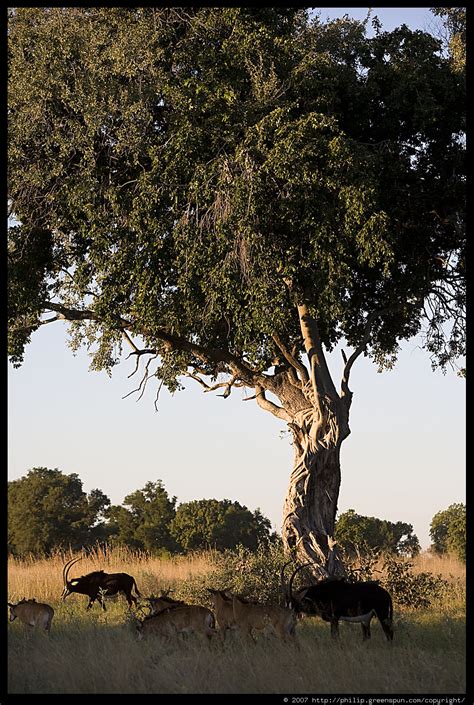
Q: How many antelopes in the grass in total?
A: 7